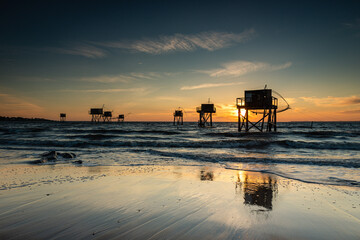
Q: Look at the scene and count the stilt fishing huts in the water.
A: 7